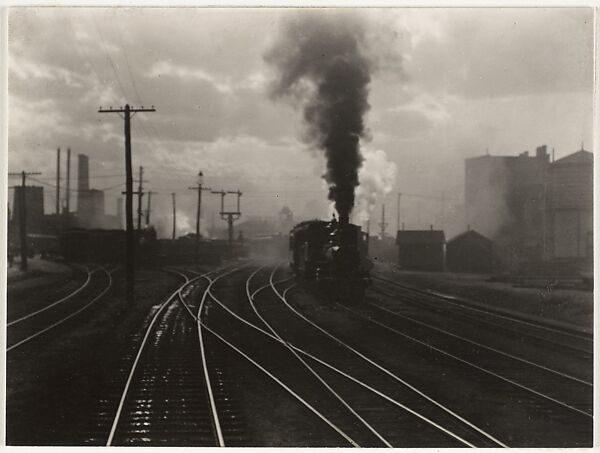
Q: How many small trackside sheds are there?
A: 2